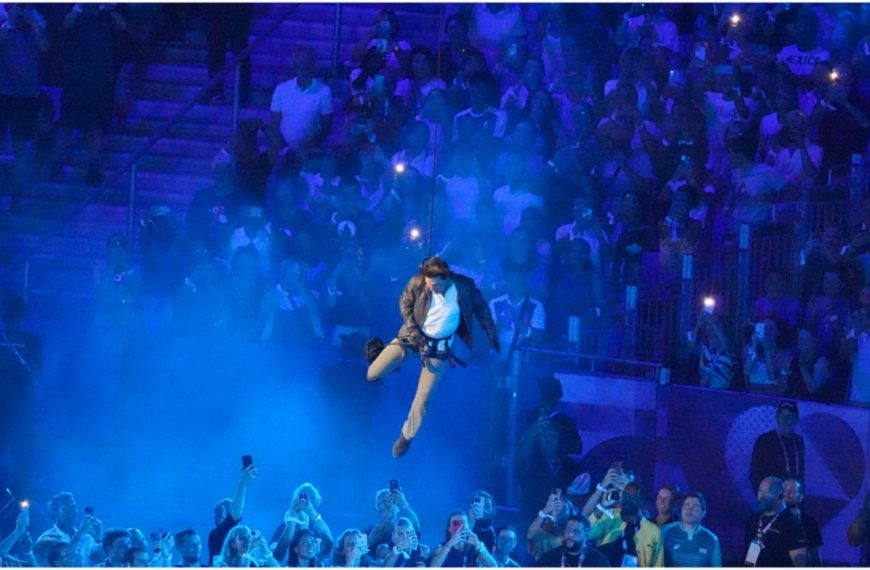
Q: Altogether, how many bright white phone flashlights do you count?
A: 6